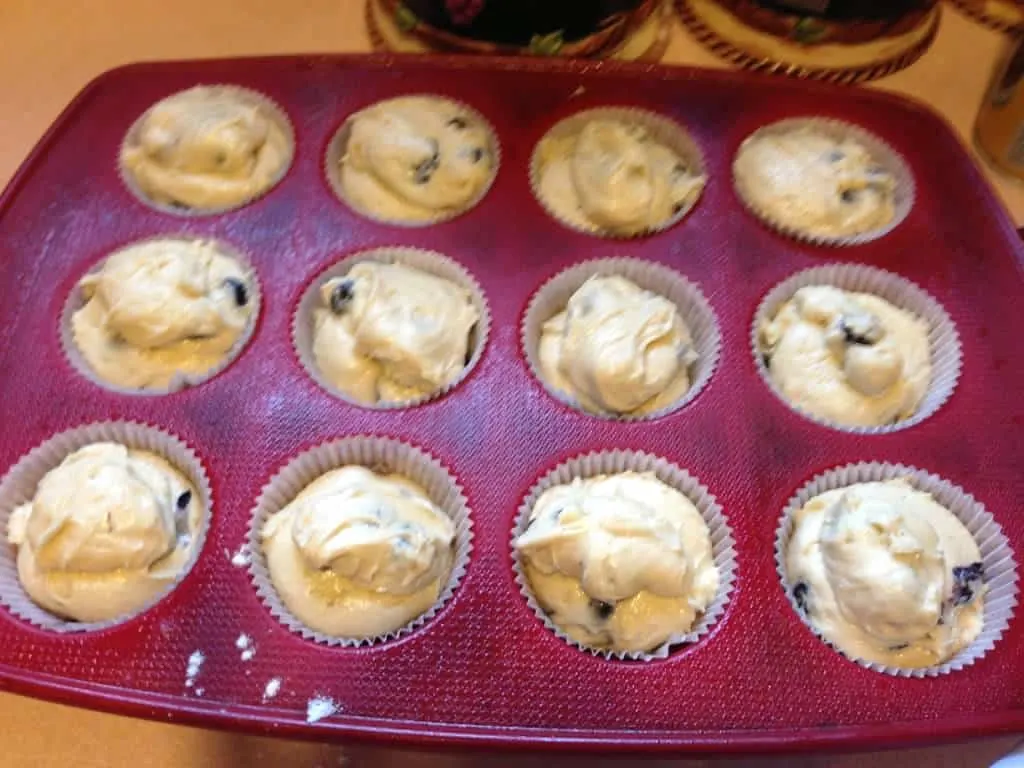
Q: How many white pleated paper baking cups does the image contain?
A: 12